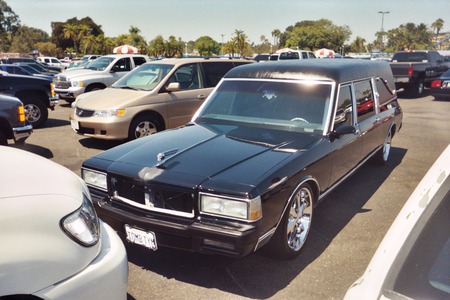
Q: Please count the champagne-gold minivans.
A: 1